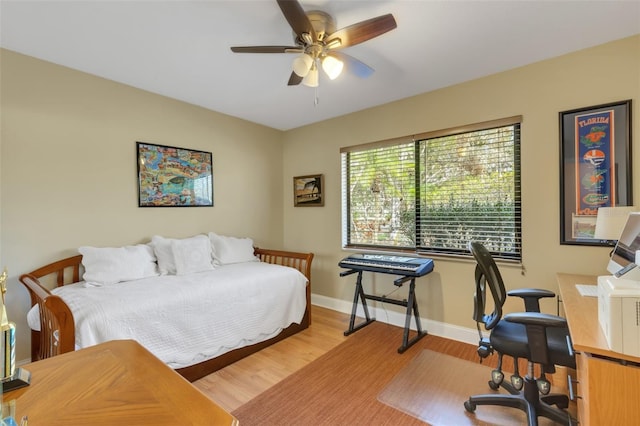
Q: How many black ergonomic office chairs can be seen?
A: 1